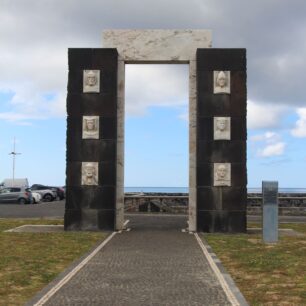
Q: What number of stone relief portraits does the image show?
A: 6